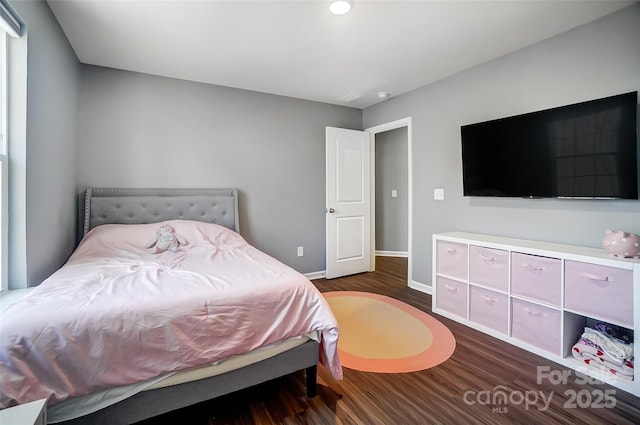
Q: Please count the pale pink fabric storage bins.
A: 7